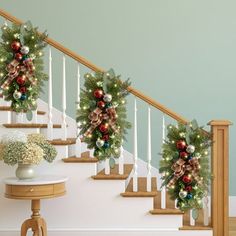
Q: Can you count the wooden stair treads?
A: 8